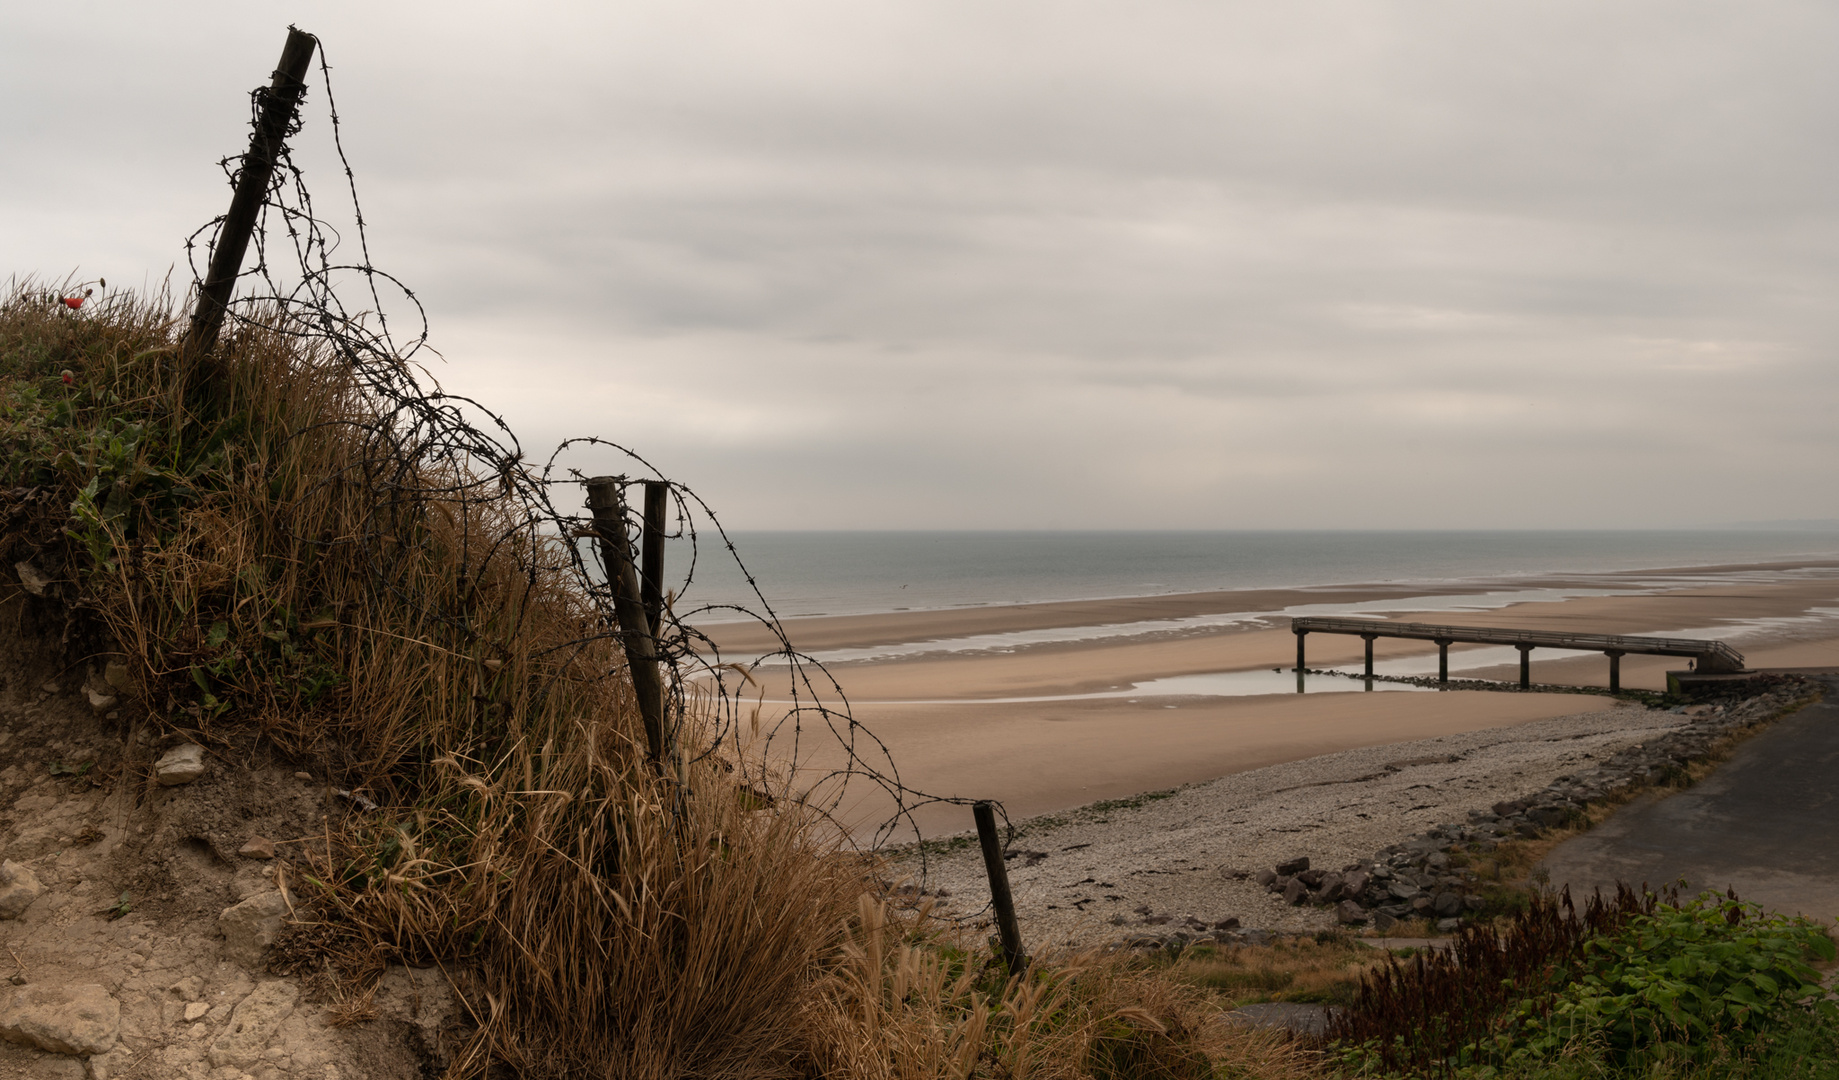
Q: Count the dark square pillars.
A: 5